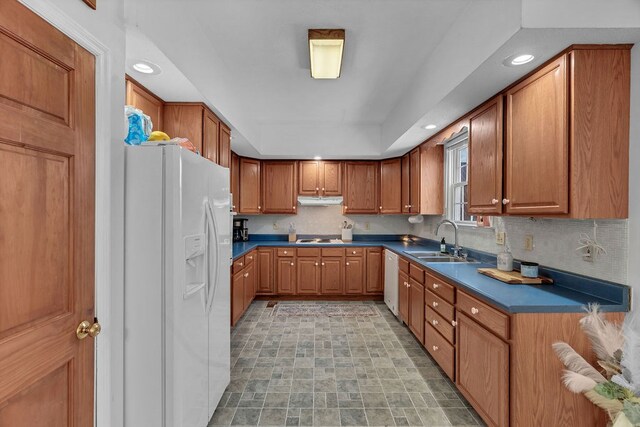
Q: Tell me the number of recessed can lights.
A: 4